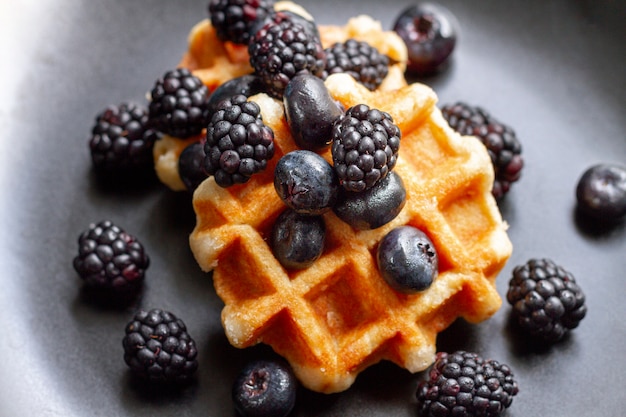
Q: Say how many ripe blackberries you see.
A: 12